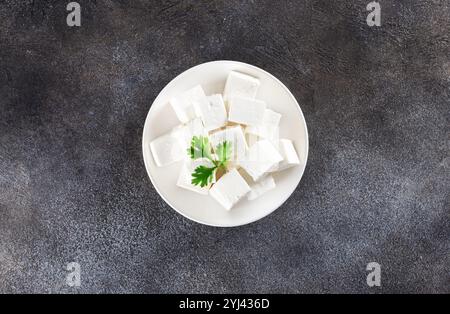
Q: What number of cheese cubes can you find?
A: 13